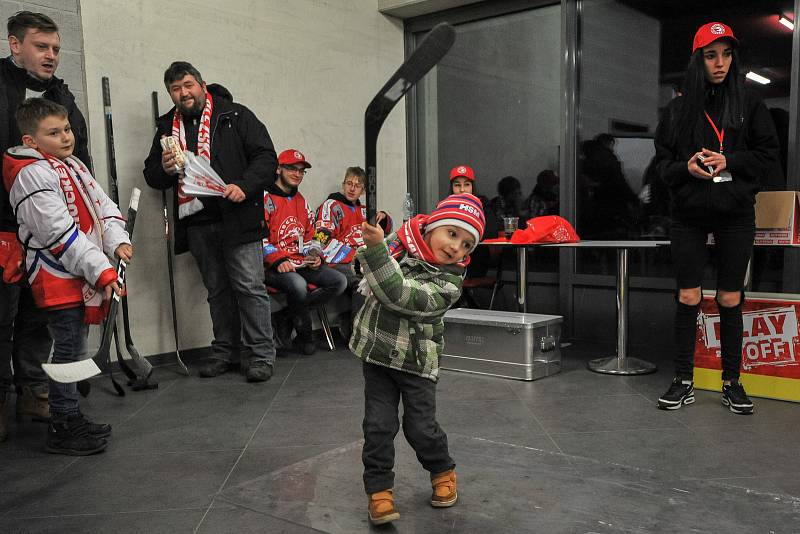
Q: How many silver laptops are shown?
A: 0